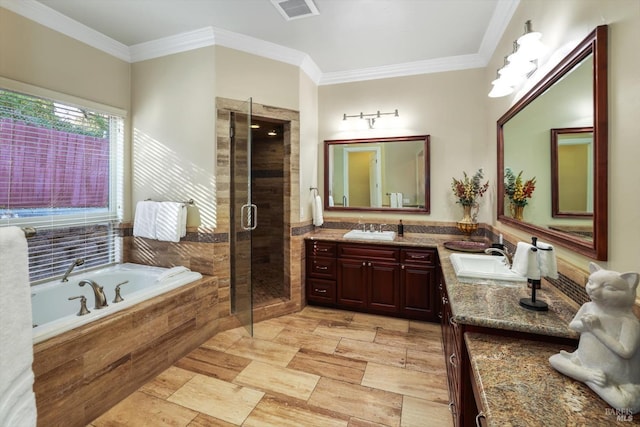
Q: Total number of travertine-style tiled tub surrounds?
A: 1